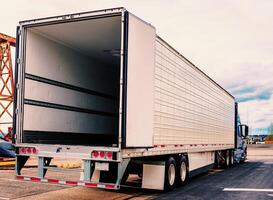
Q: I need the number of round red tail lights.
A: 6